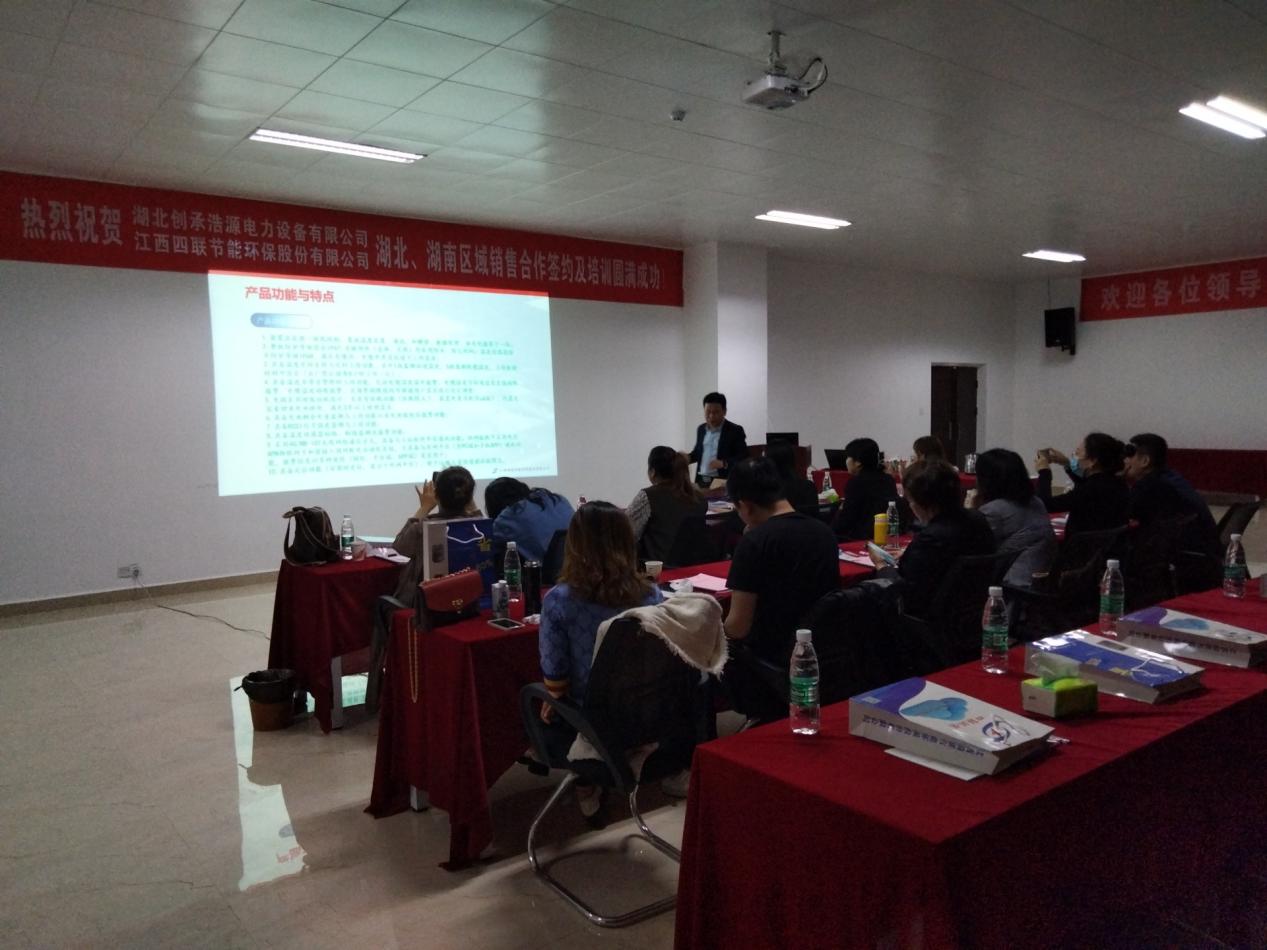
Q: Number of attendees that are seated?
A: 12